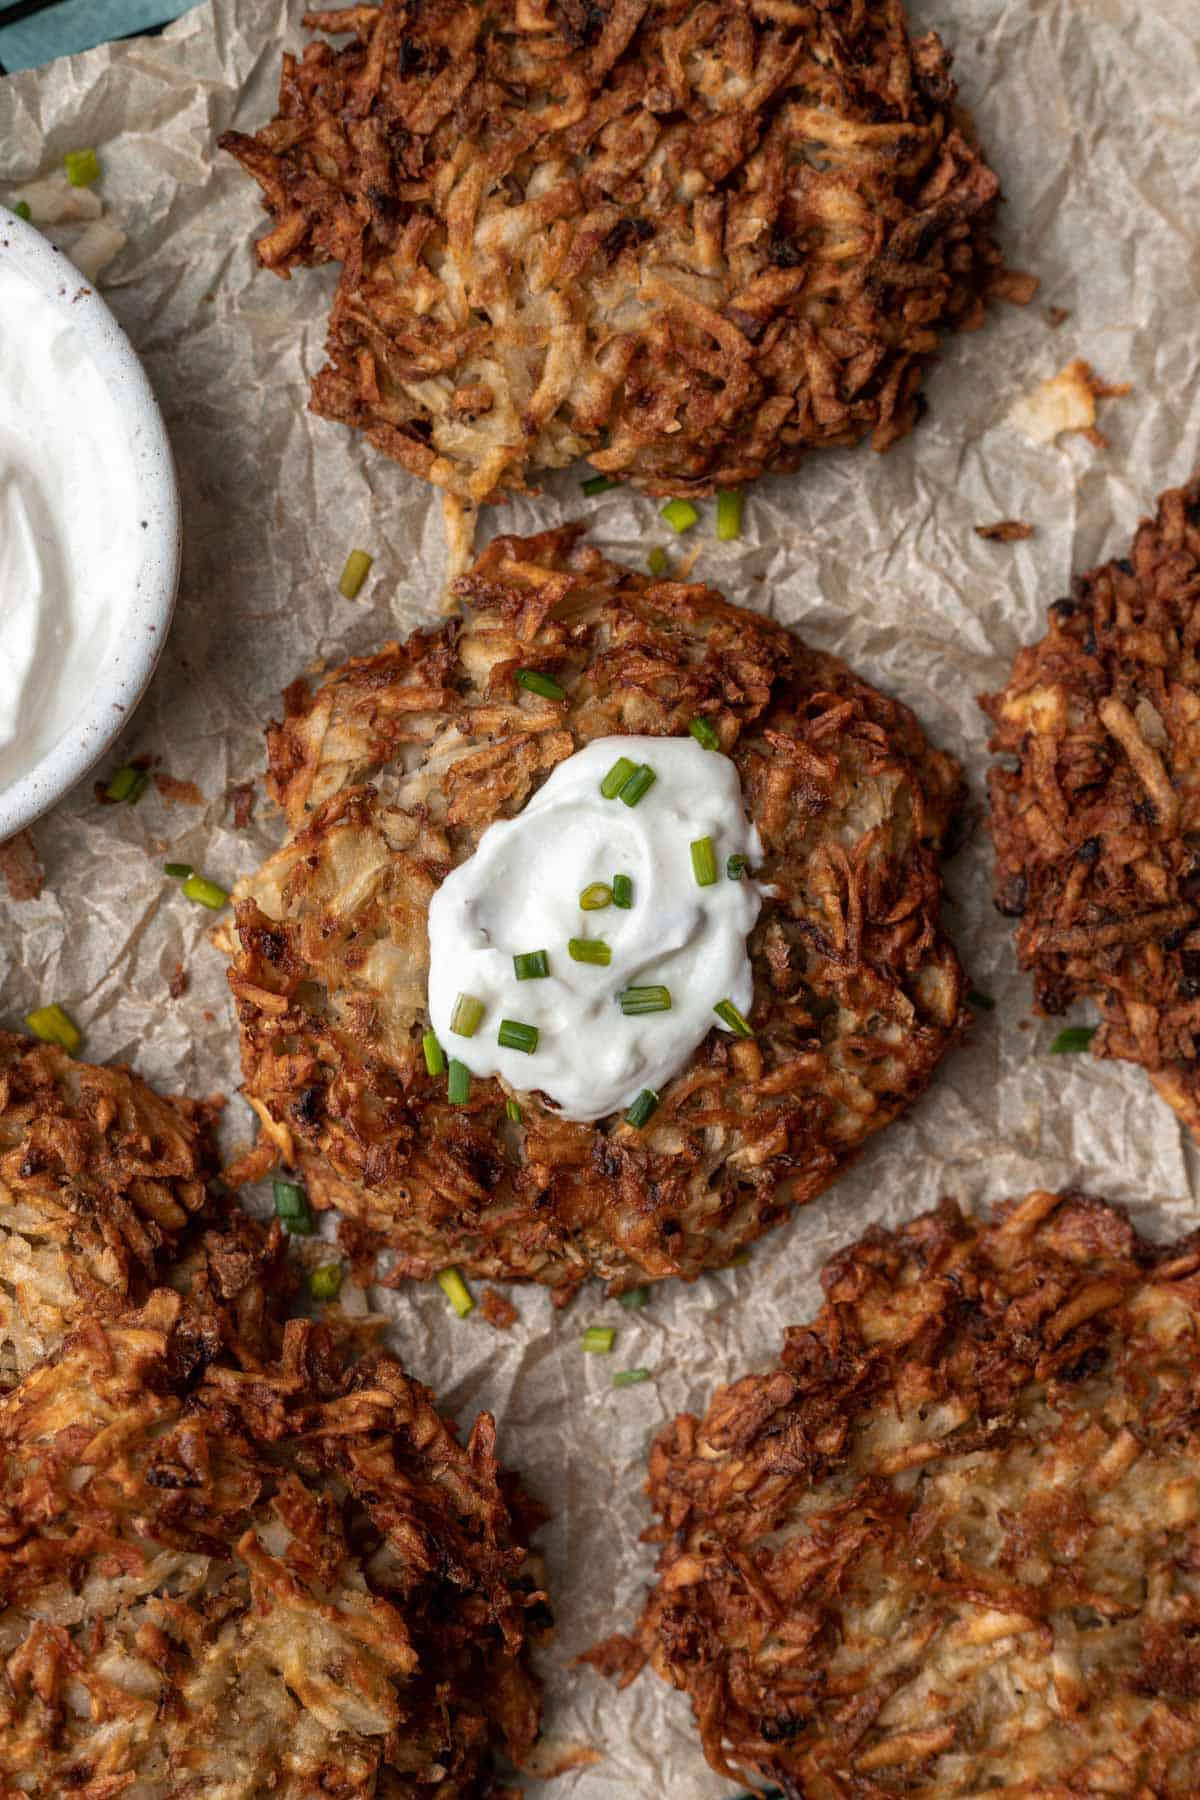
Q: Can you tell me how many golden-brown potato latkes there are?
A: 6